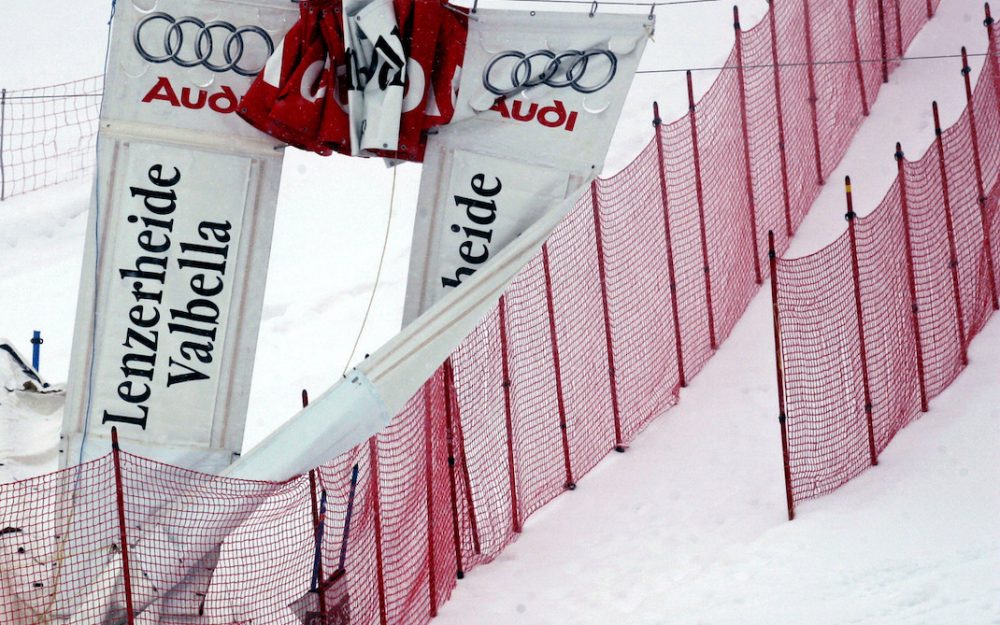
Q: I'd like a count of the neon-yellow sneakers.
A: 0